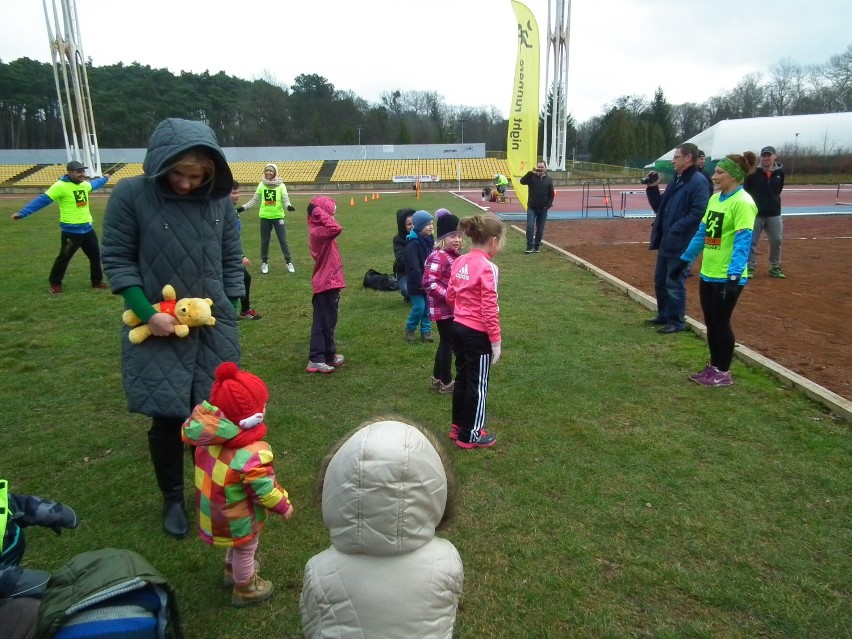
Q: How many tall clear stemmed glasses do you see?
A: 0